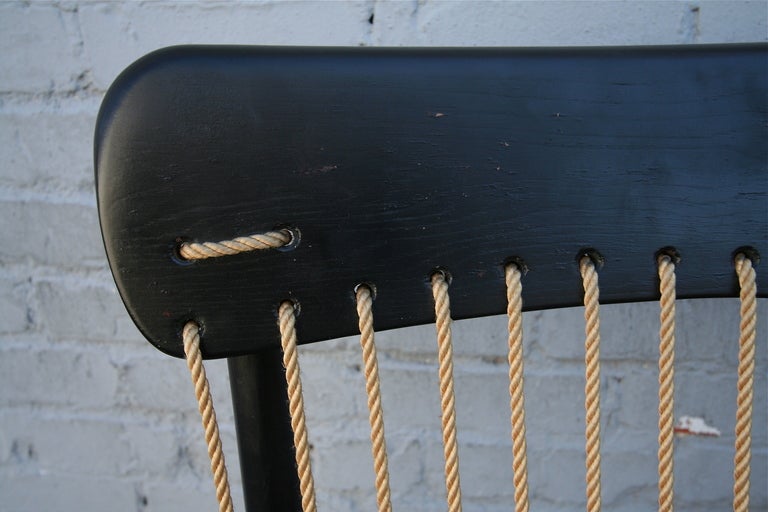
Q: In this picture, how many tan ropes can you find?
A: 9